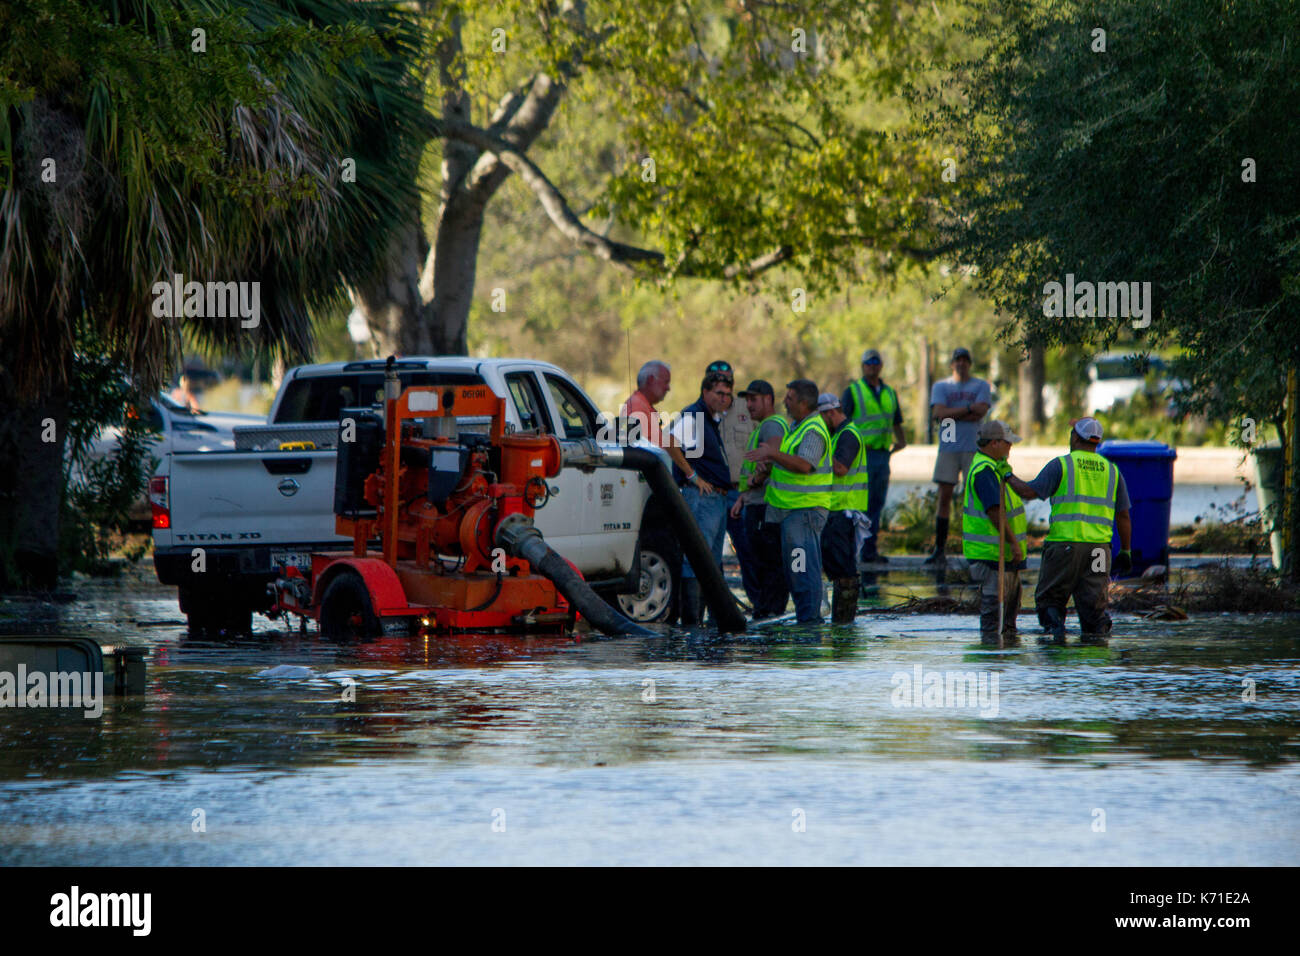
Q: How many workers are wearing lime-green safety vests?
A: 6